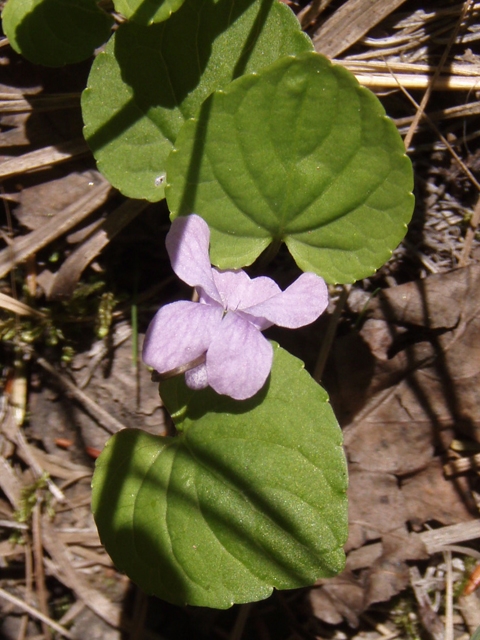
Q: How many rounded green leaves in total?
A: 5